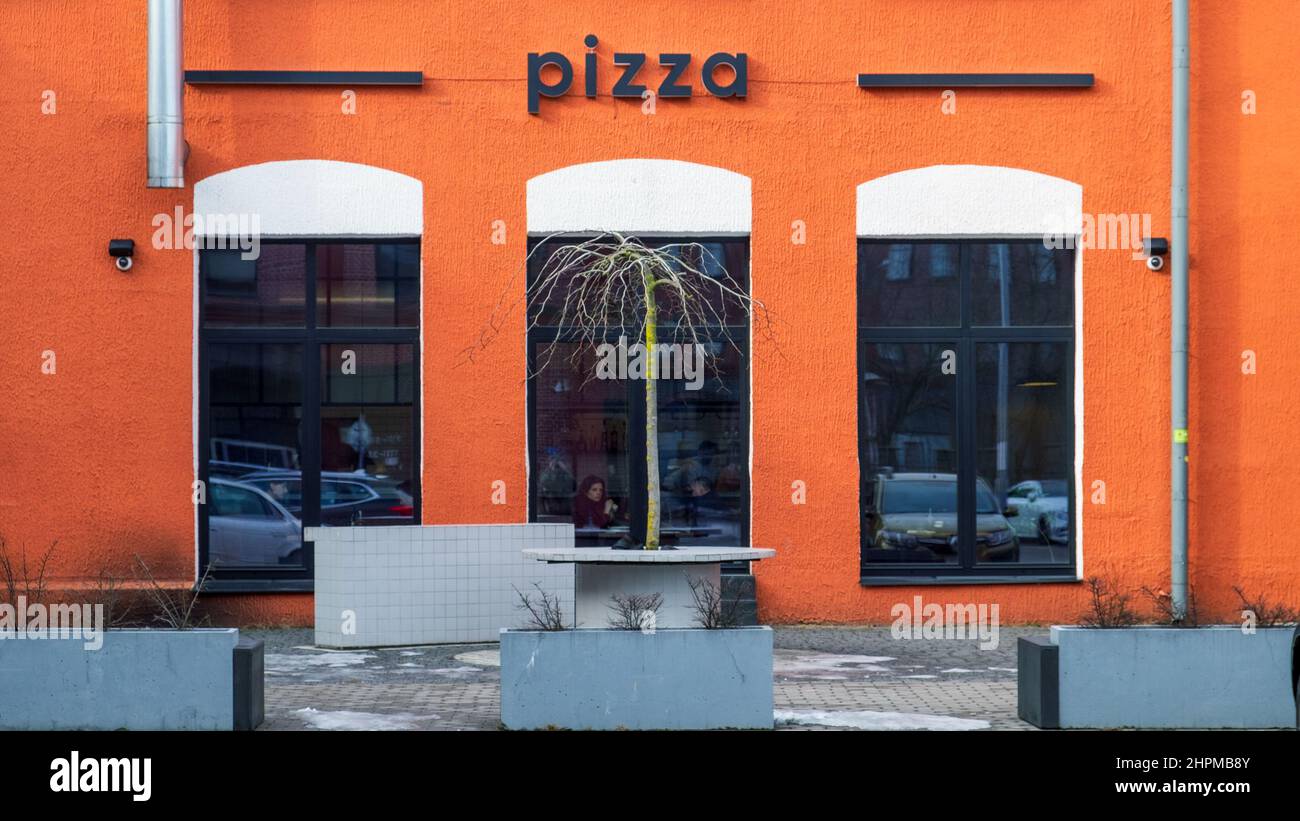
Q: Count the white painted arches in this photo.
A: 3